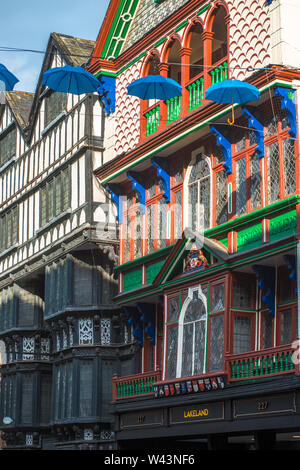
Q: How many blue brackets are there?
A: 11